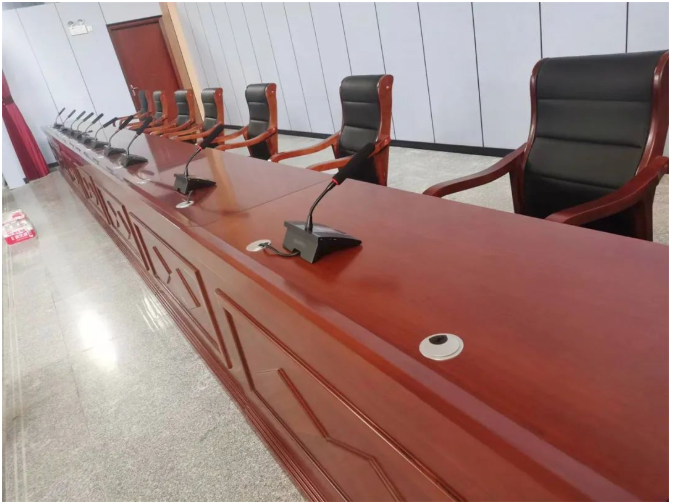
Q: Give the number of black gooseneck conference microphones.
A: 10